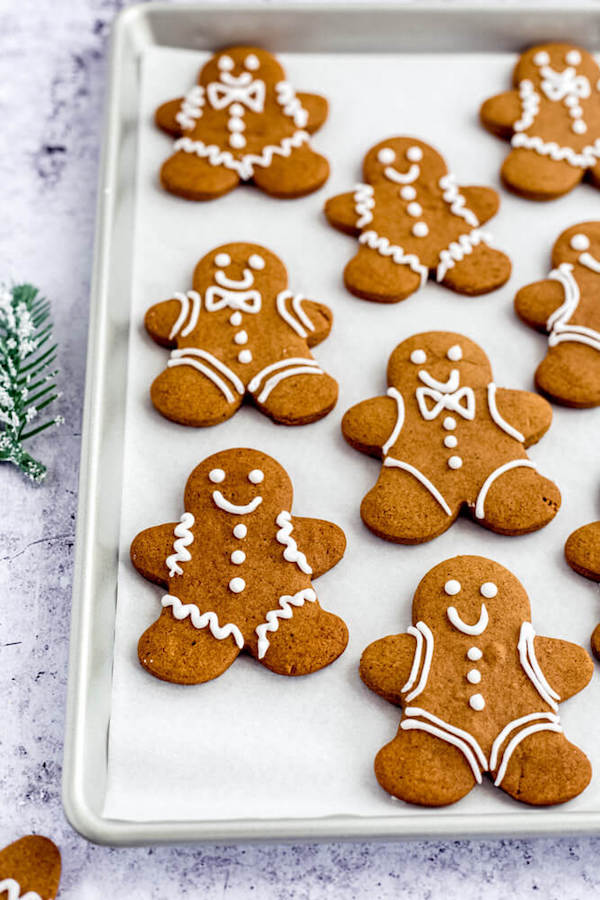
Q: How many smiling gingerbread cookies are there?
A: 8